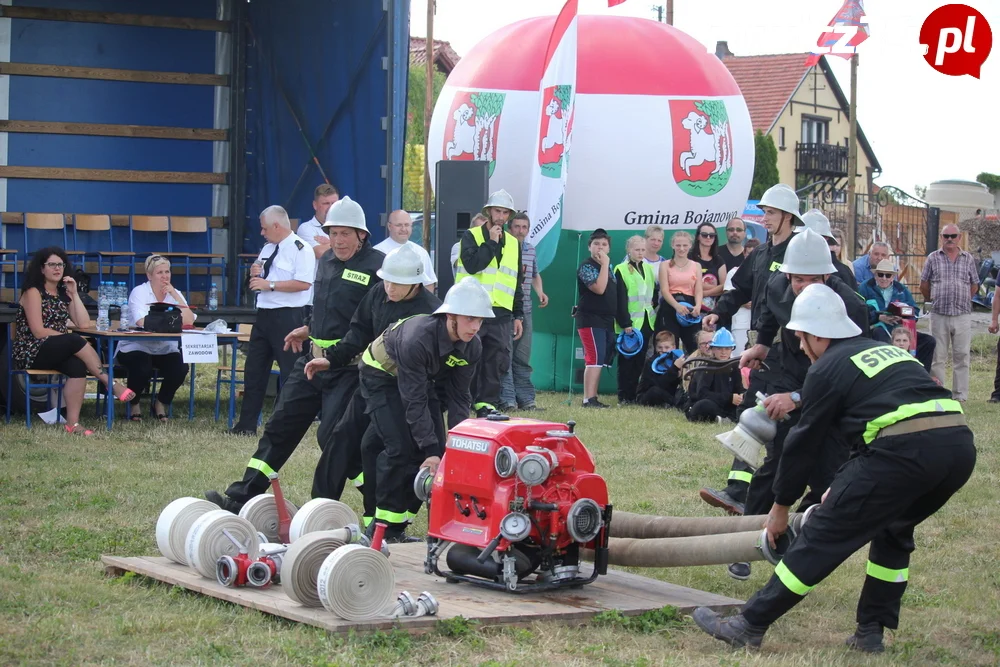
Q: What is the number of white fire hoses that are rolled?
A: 6